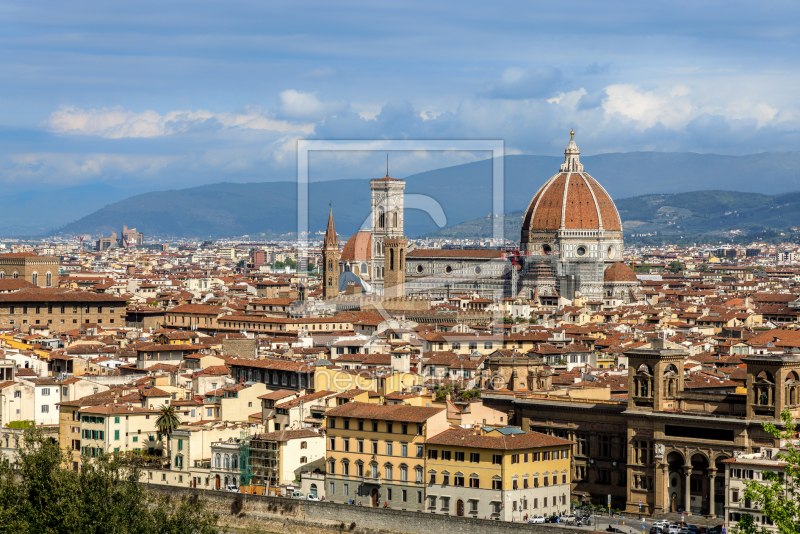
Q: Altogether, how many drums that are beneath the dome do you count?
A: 1